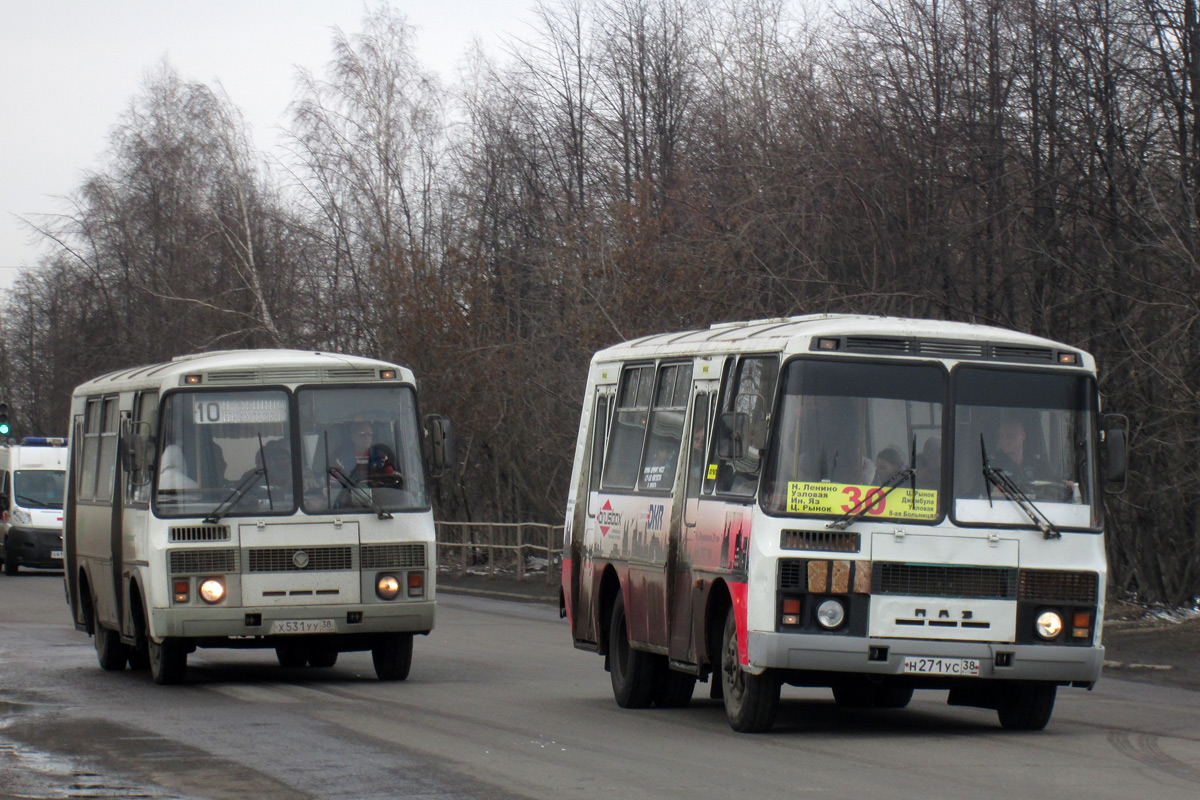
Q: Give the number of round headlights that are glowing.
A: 3